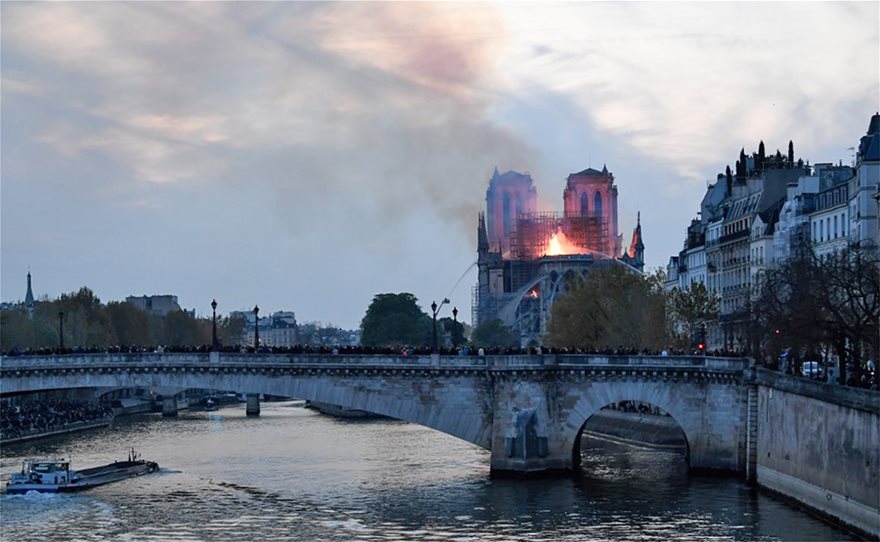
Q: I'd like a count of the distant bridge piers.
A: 2